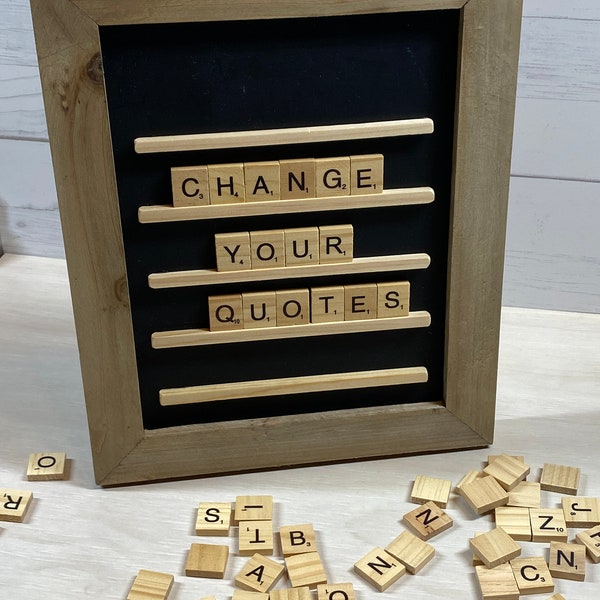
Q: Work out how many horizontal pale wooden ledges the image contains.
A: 5